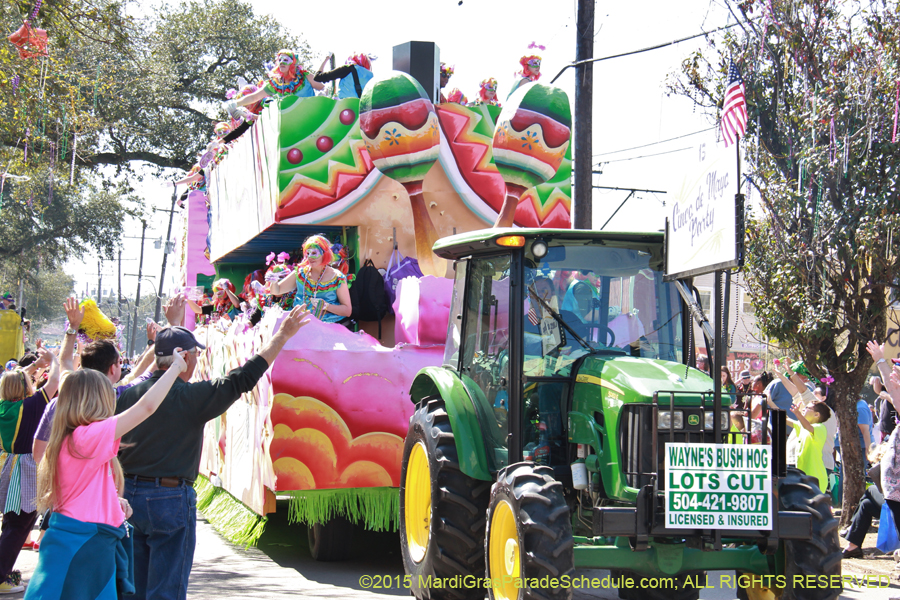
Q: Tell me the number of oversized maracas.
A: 2